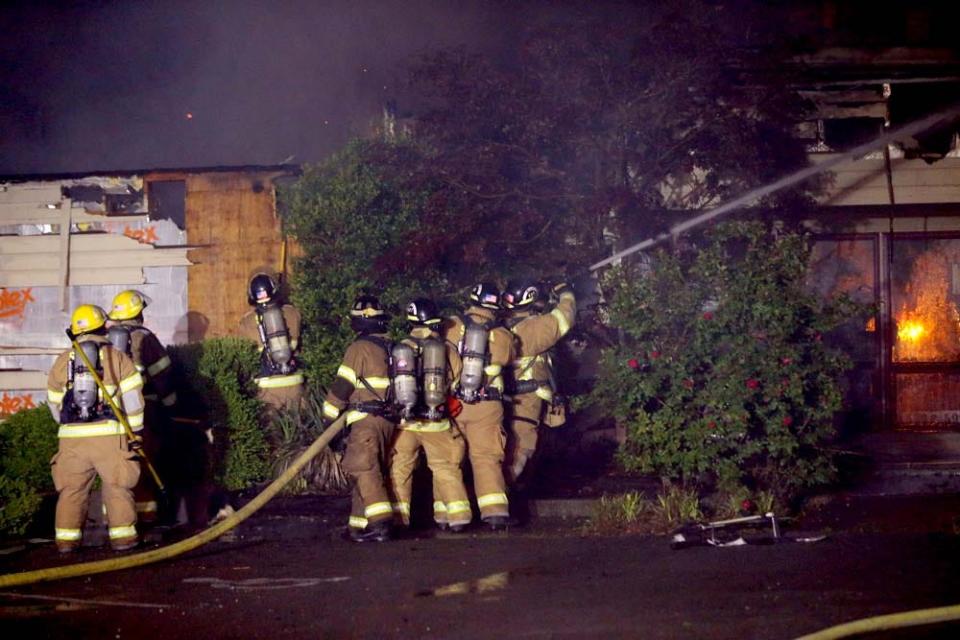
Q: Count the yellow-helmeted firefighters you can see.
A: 2